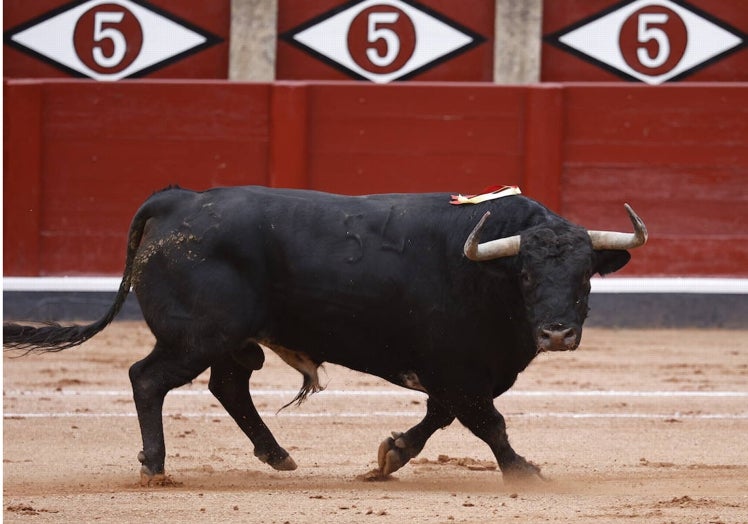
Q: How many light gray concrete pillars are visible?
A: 2